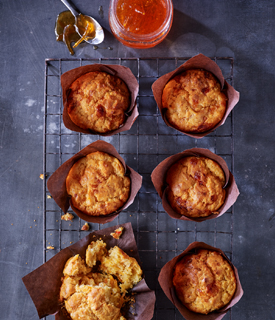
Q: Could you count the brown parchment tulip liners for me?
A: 6